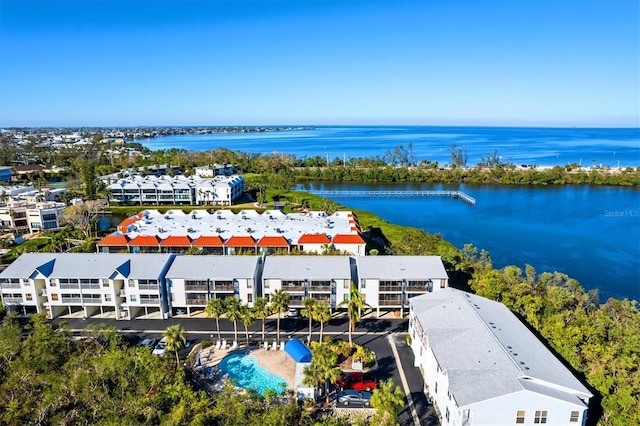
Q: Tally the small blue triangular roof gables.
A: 2